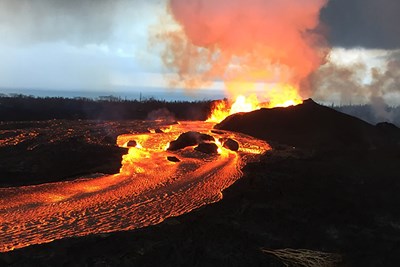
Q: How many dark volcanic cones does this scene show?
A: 1